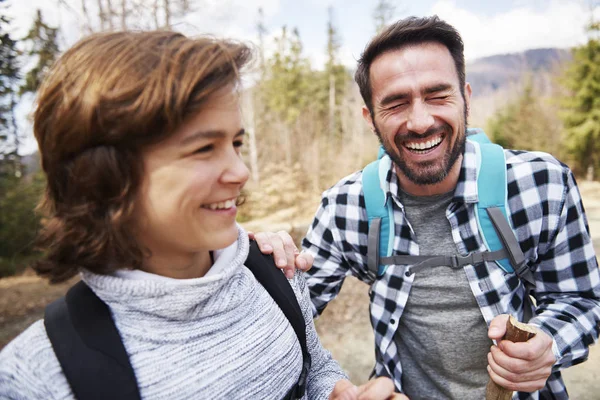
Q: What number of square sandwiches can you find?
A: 0